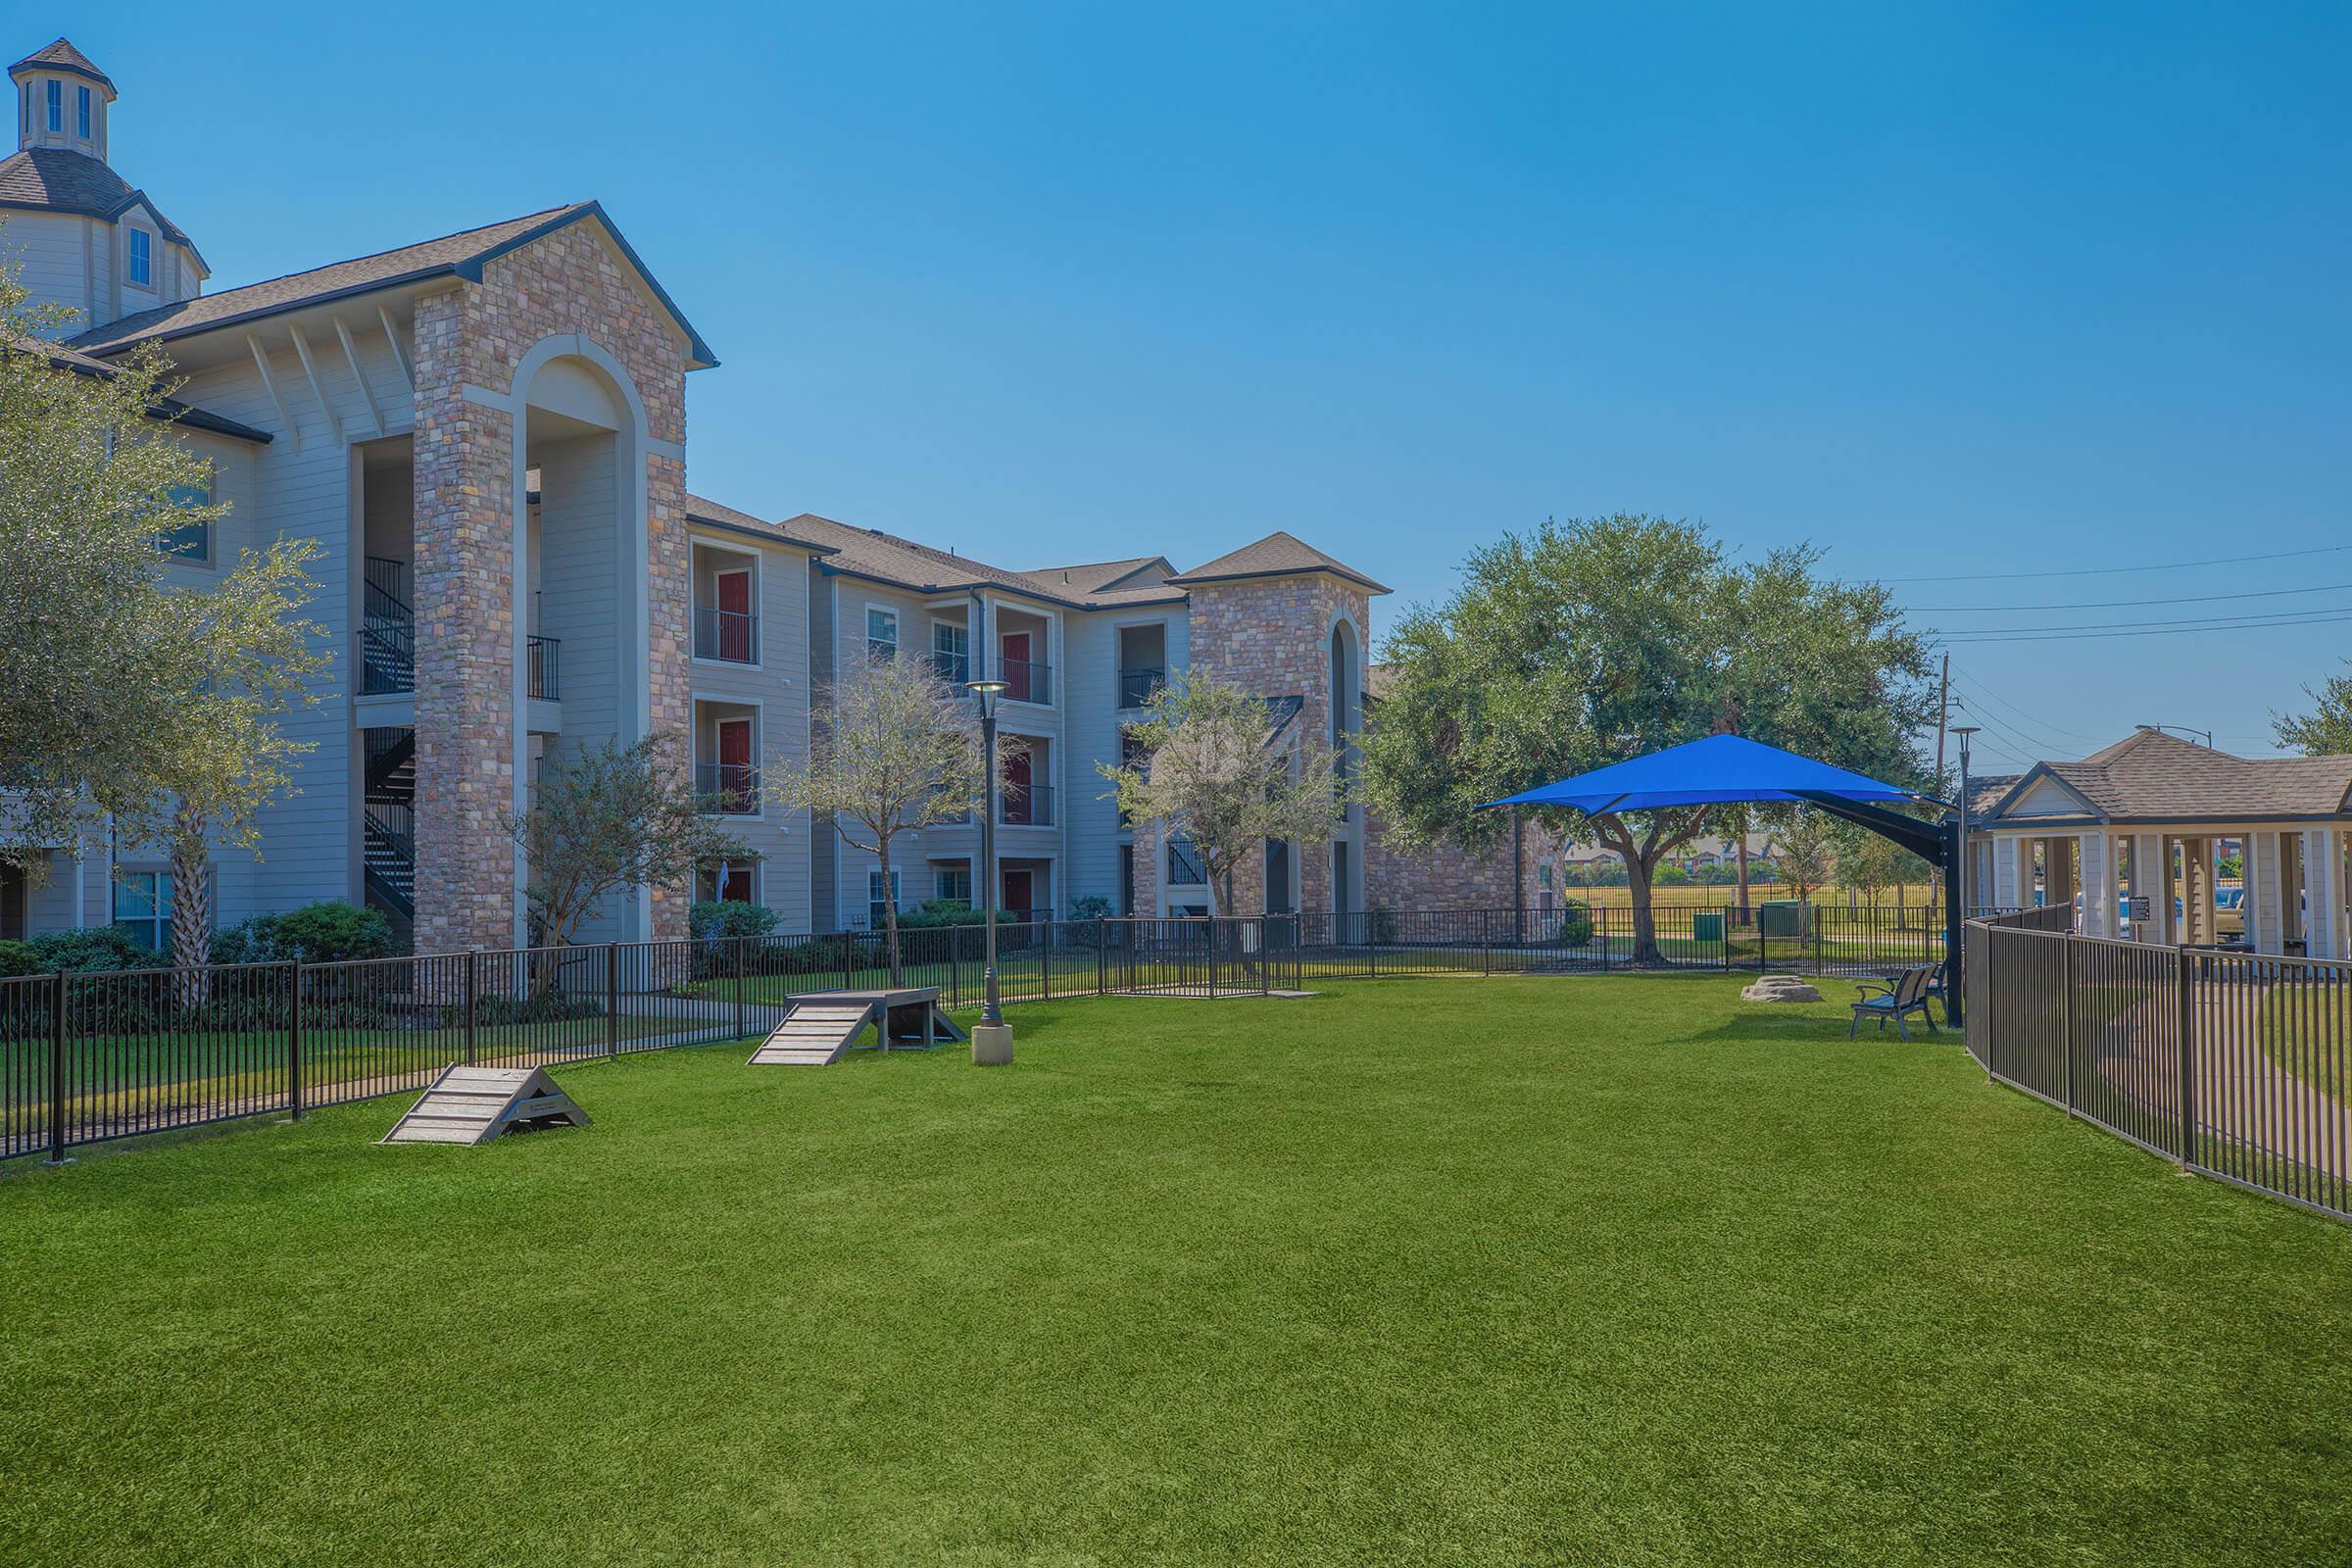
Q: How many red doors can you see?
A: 6